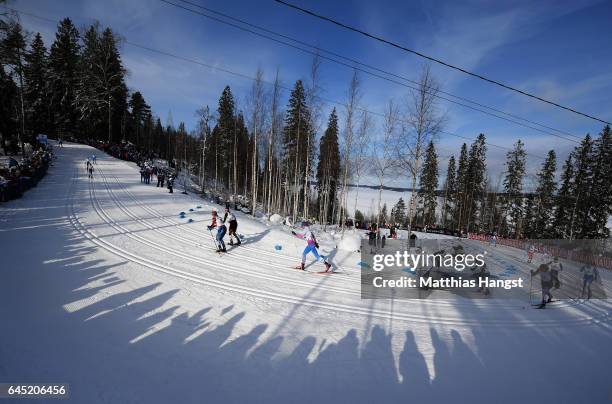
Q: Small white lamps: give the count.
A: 0